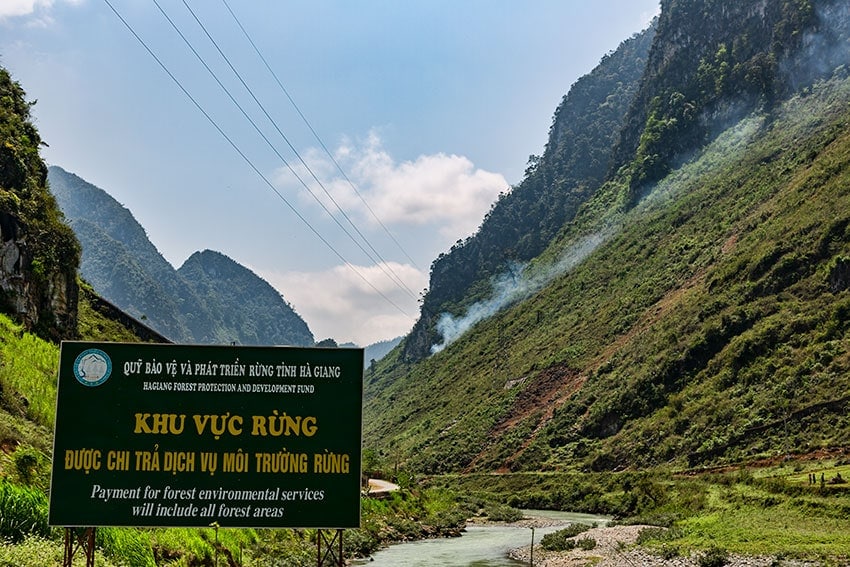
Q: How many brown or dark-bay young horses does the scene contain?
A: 0